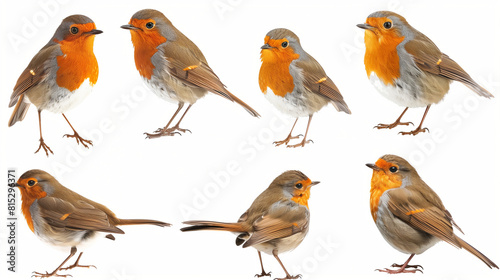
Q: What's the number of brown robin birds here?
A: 7